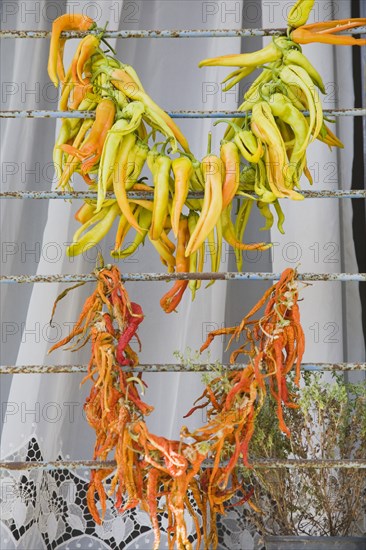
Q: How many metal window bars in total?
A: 6